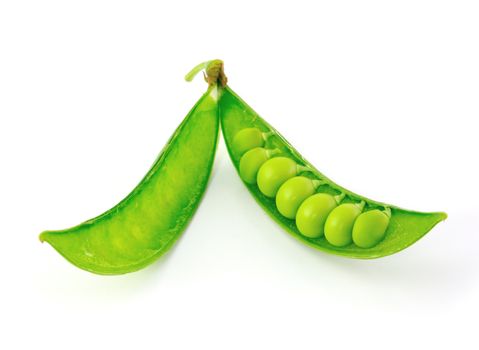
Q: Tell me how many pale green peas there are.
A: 7